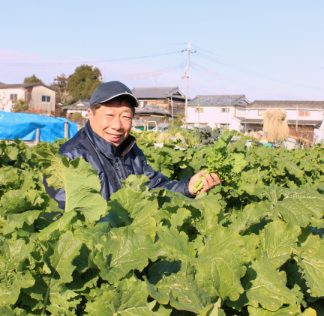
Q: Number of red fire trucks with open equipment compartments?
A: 0